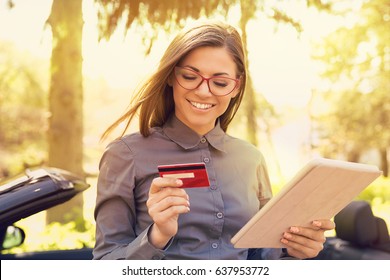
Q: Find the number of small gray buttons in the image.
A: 5